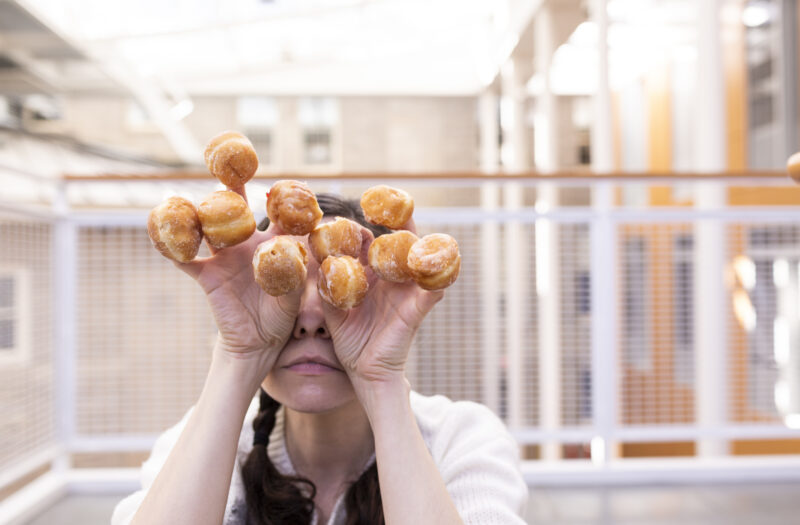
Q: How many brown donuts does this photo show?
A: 10